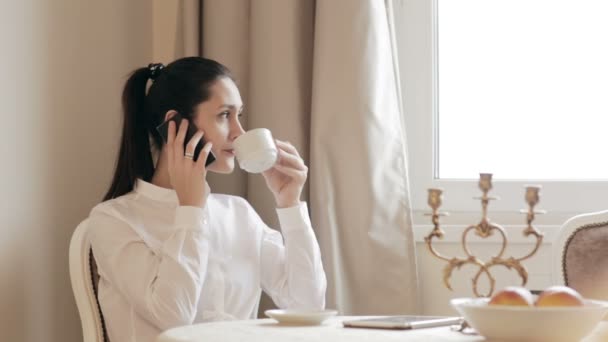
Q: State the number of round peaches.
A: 2